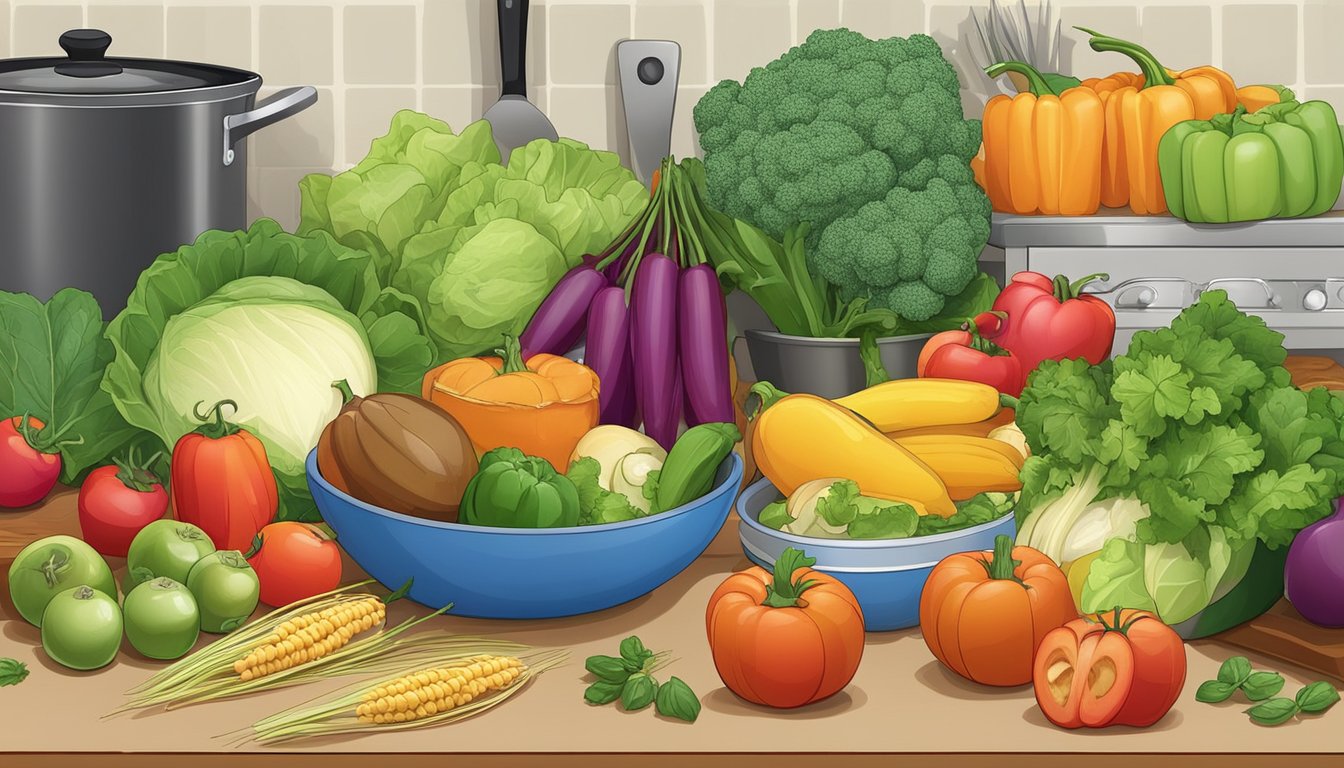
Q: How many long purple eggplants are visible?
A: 4